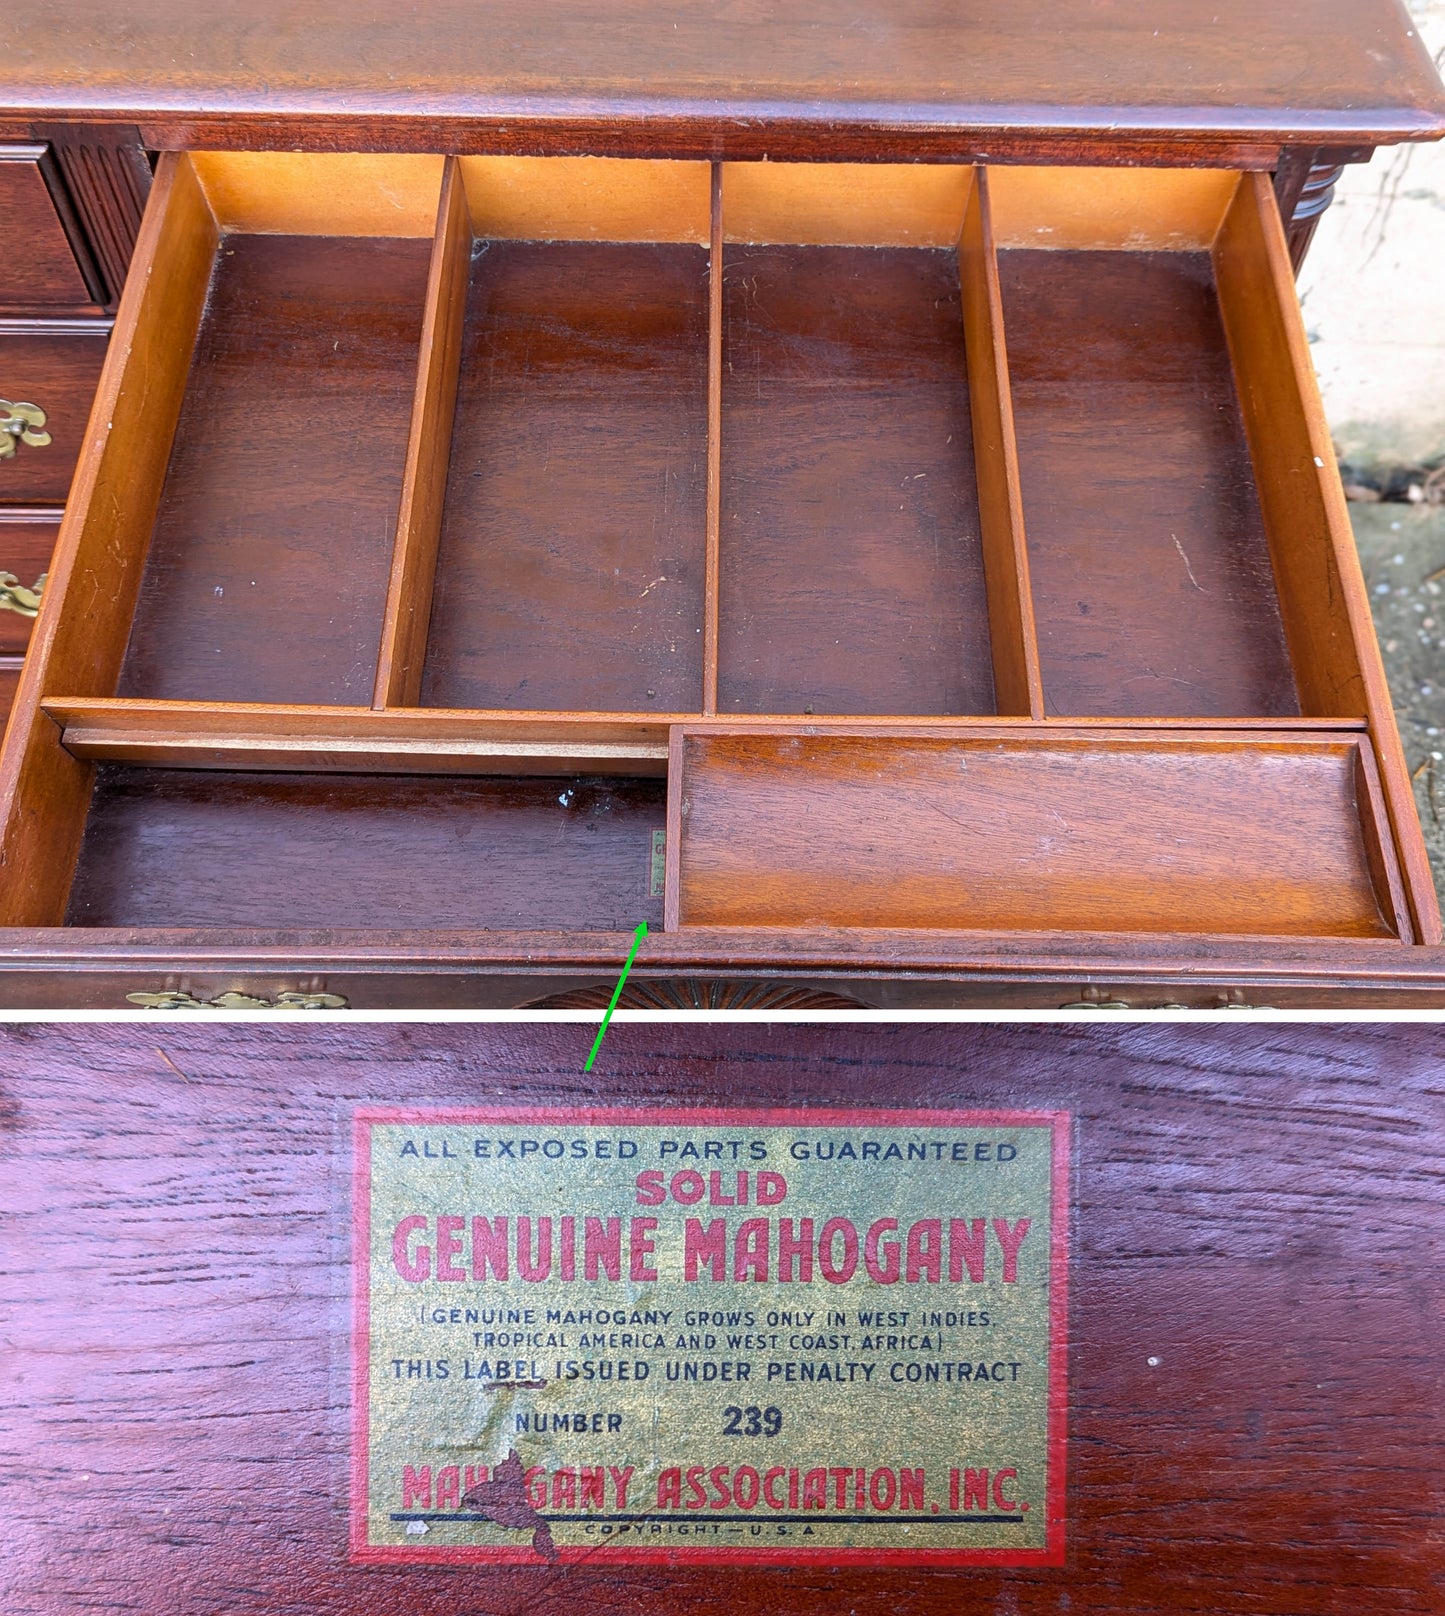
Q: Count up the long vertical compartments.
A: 4